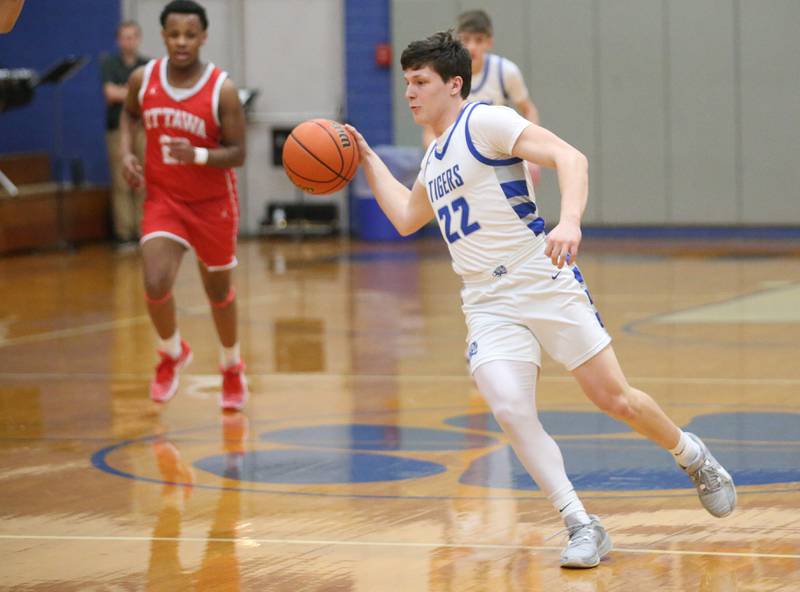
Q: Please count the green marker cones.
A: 0